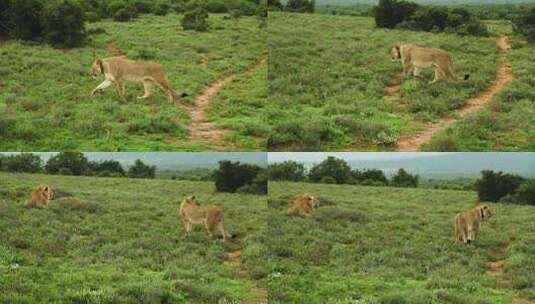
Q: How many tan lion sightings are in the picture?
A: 6